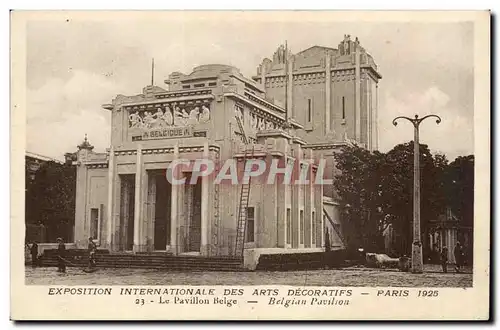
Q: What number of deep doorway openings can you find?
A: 3